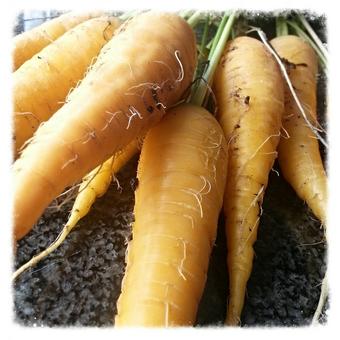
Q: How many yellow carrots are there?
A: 7